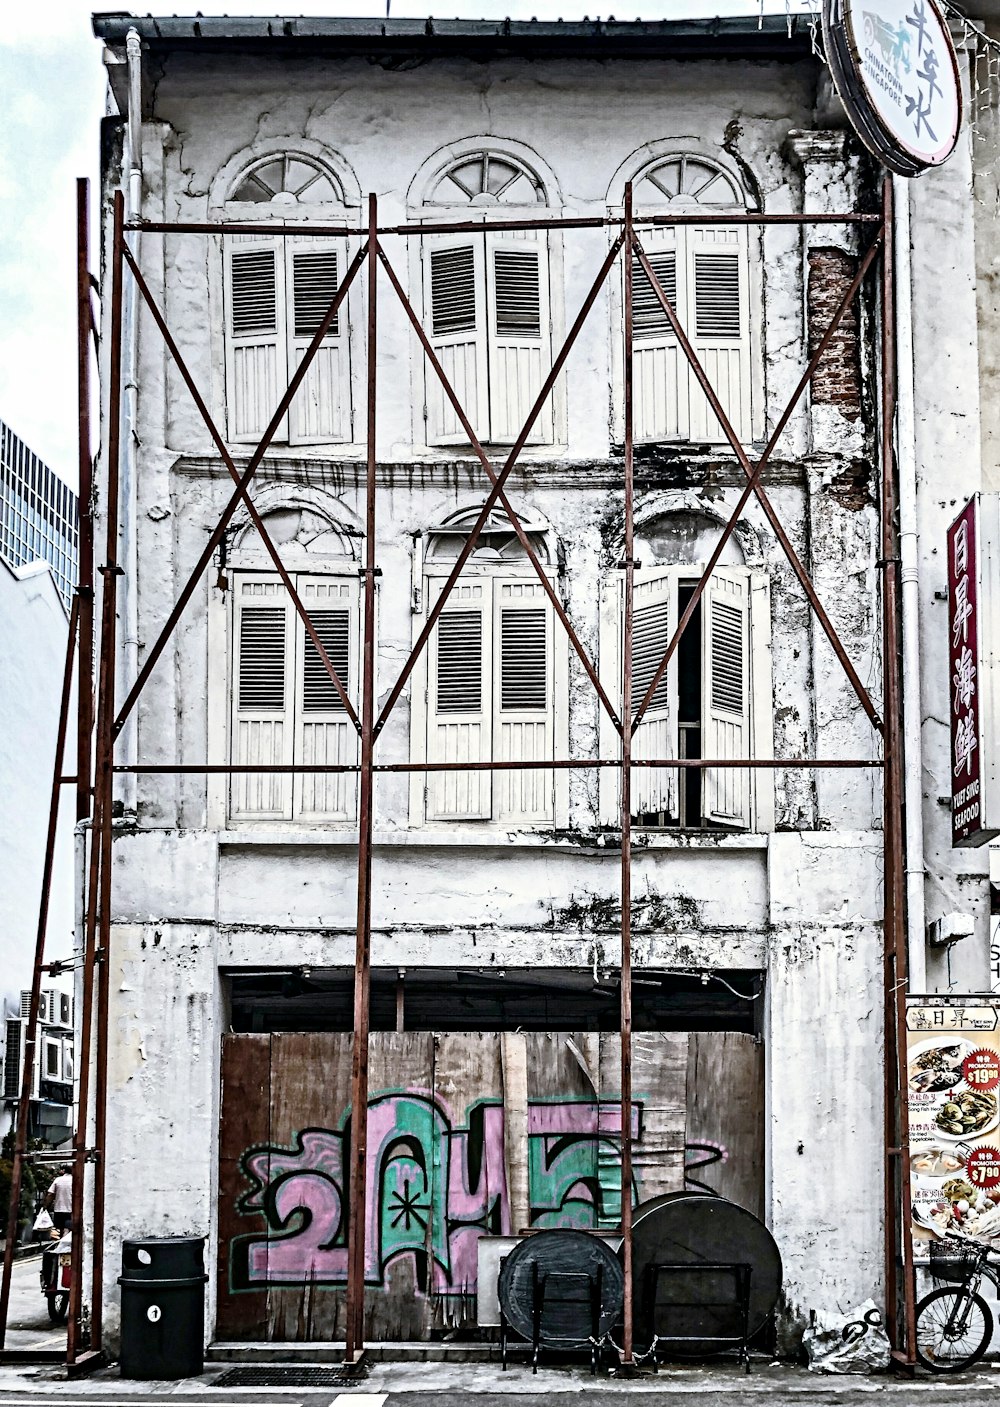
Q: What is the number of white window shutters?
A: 12